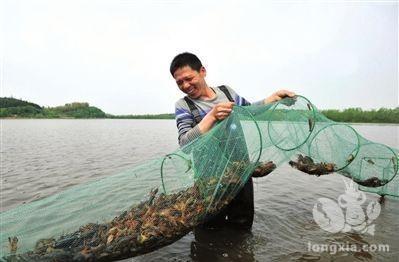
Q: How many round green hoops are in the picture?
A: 5